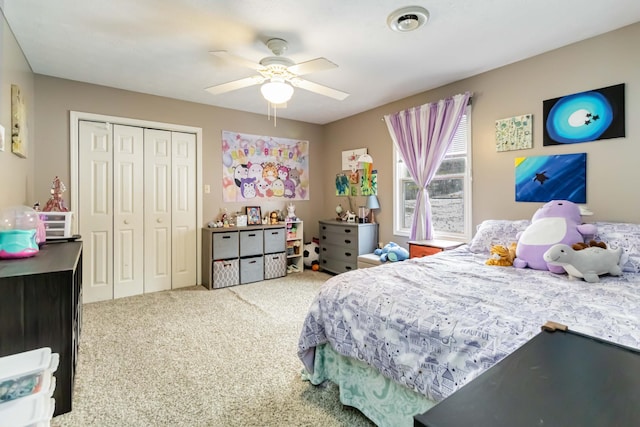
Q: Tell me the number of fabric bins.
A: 6